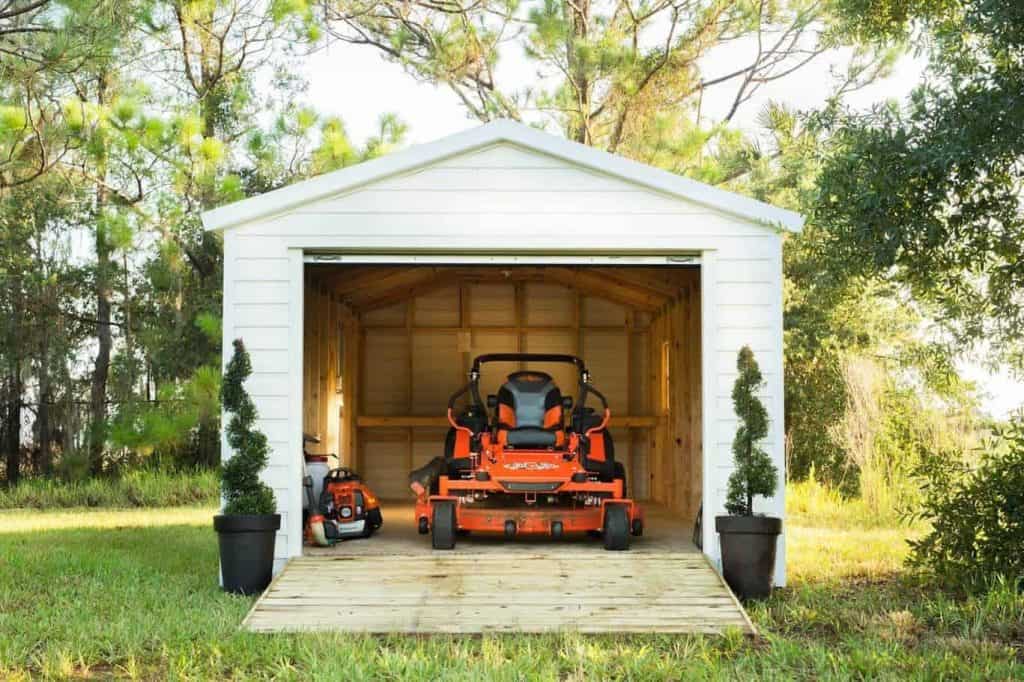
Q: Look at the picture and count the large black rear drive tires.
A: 2